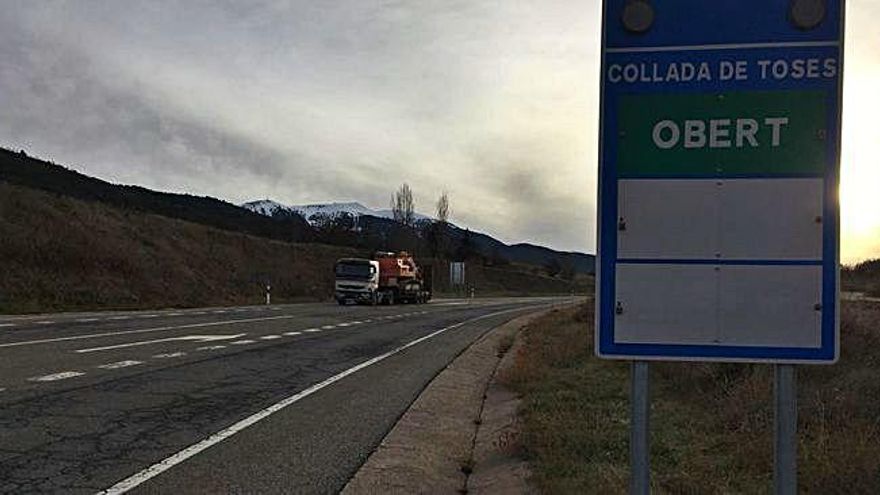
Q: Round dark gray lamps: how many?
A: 2